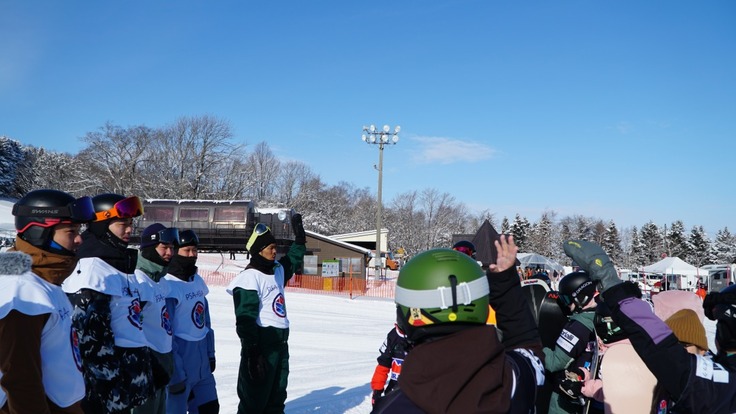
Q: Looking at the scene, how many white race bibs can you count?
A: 5